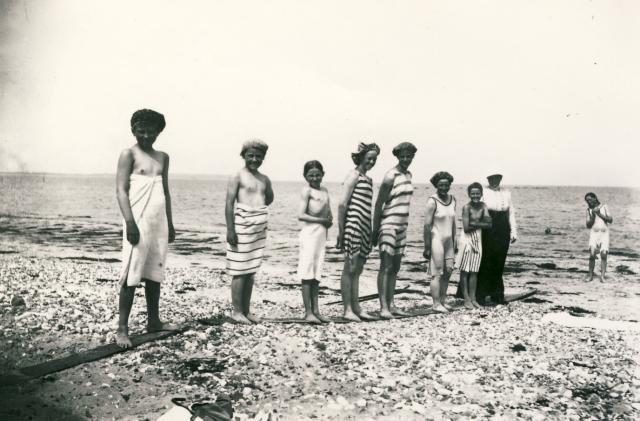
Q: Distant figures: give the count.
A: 1